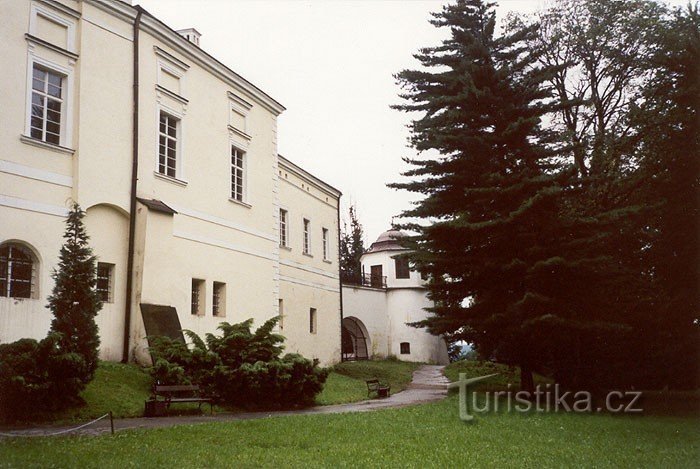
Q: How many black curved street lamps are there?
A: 0